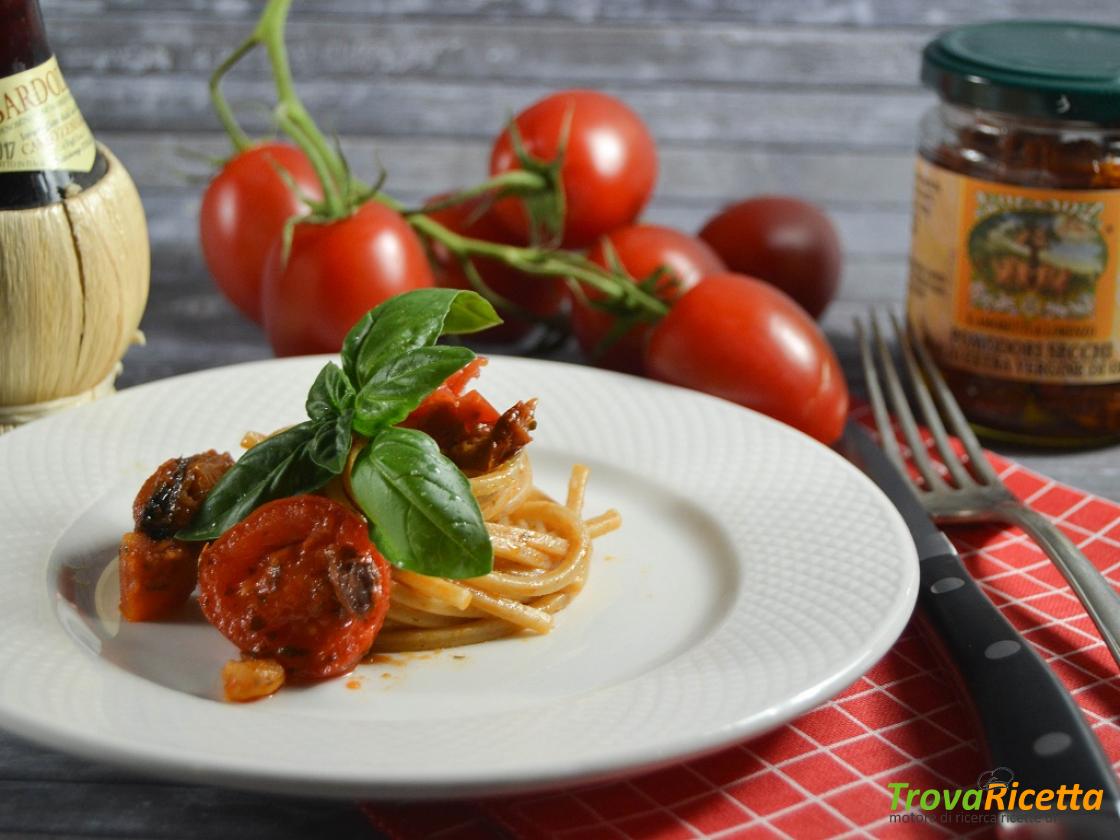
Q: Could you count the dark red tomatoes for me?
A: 1